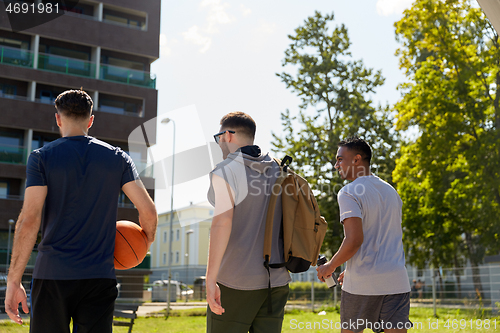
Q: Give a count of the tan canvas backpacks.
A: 1